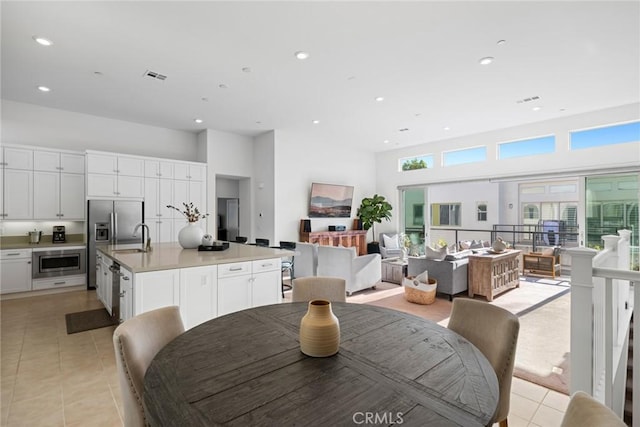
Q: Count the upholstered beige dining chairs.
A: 4